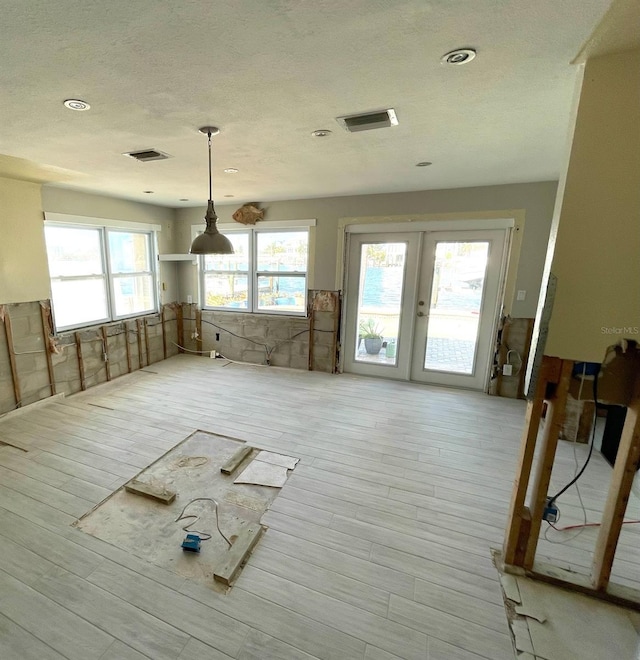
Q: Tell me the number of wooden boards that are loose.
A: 3